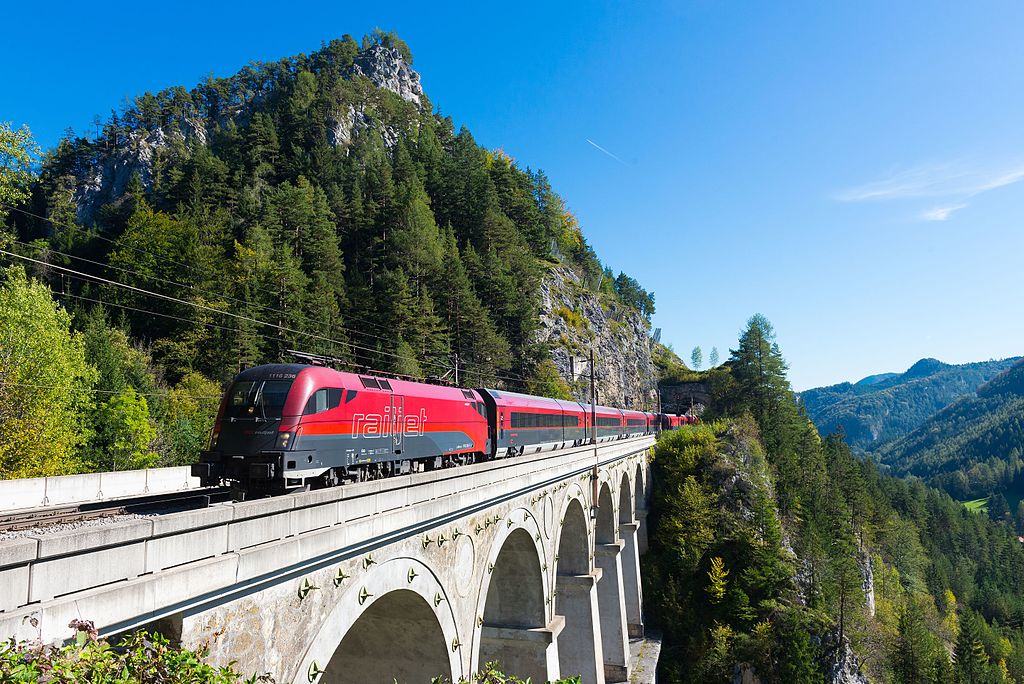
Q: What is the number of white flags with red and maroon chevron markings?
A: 0